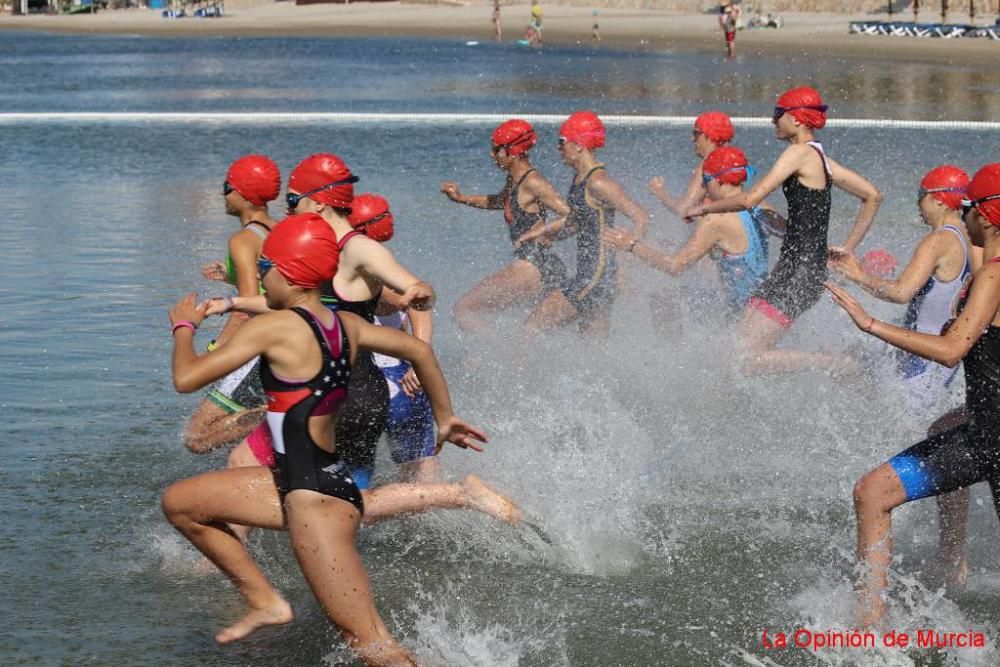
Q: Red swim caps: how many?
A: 12